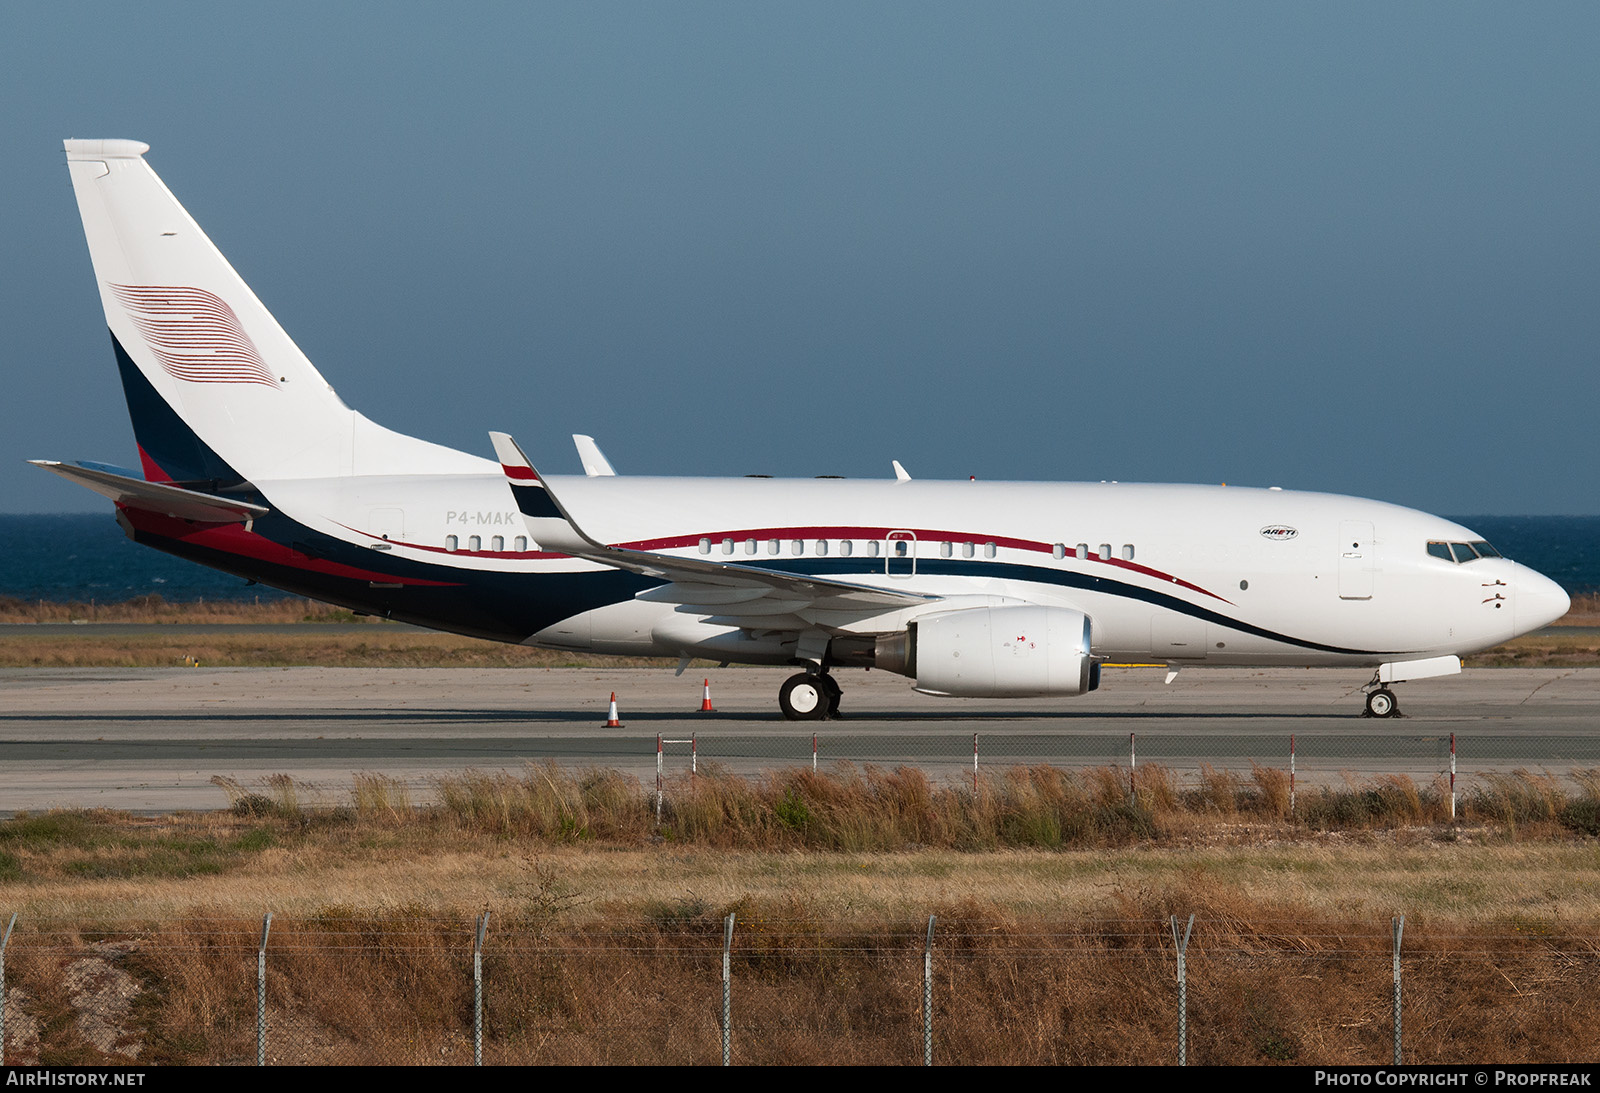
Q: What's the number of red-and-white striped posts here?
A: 7